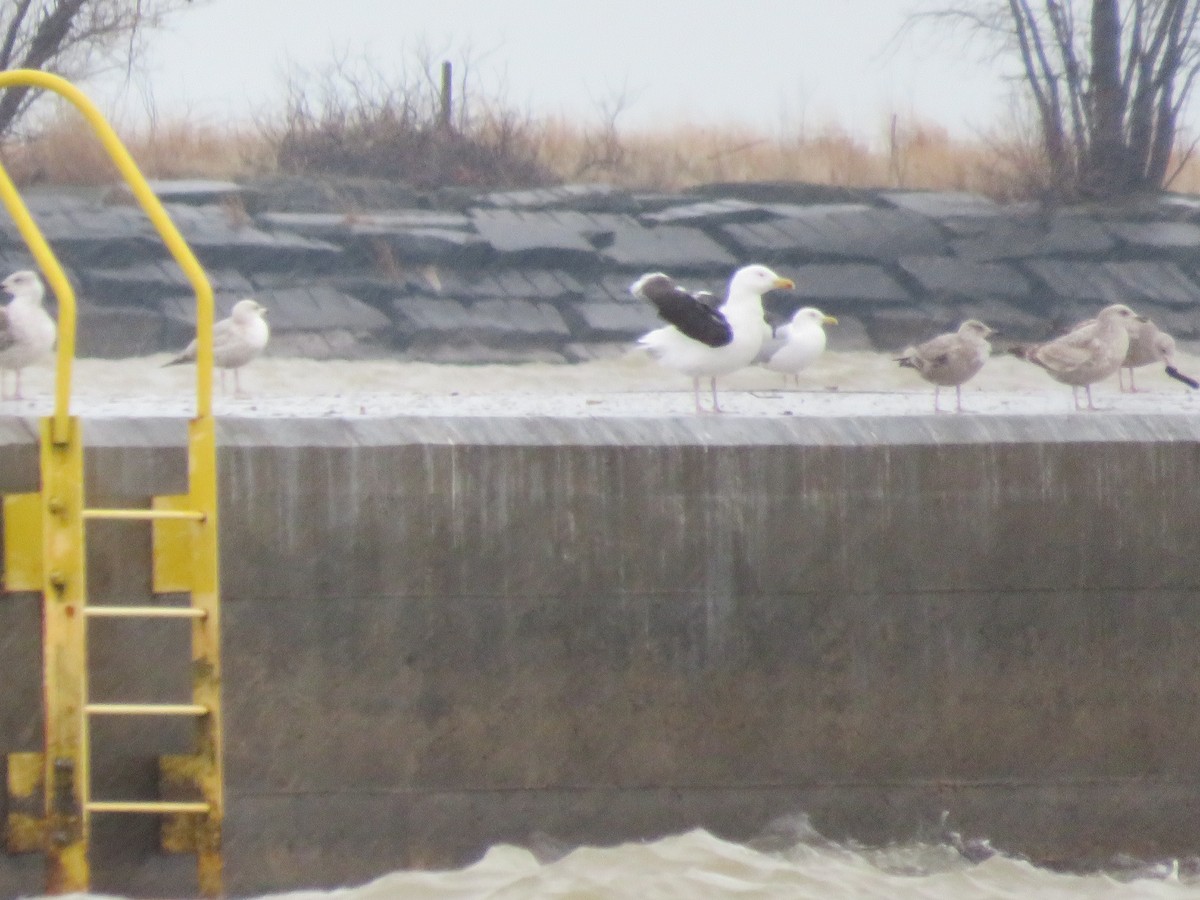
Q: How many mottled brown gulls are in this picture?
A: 3